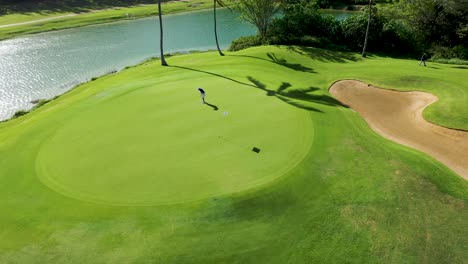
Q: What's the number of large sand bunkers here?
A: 1